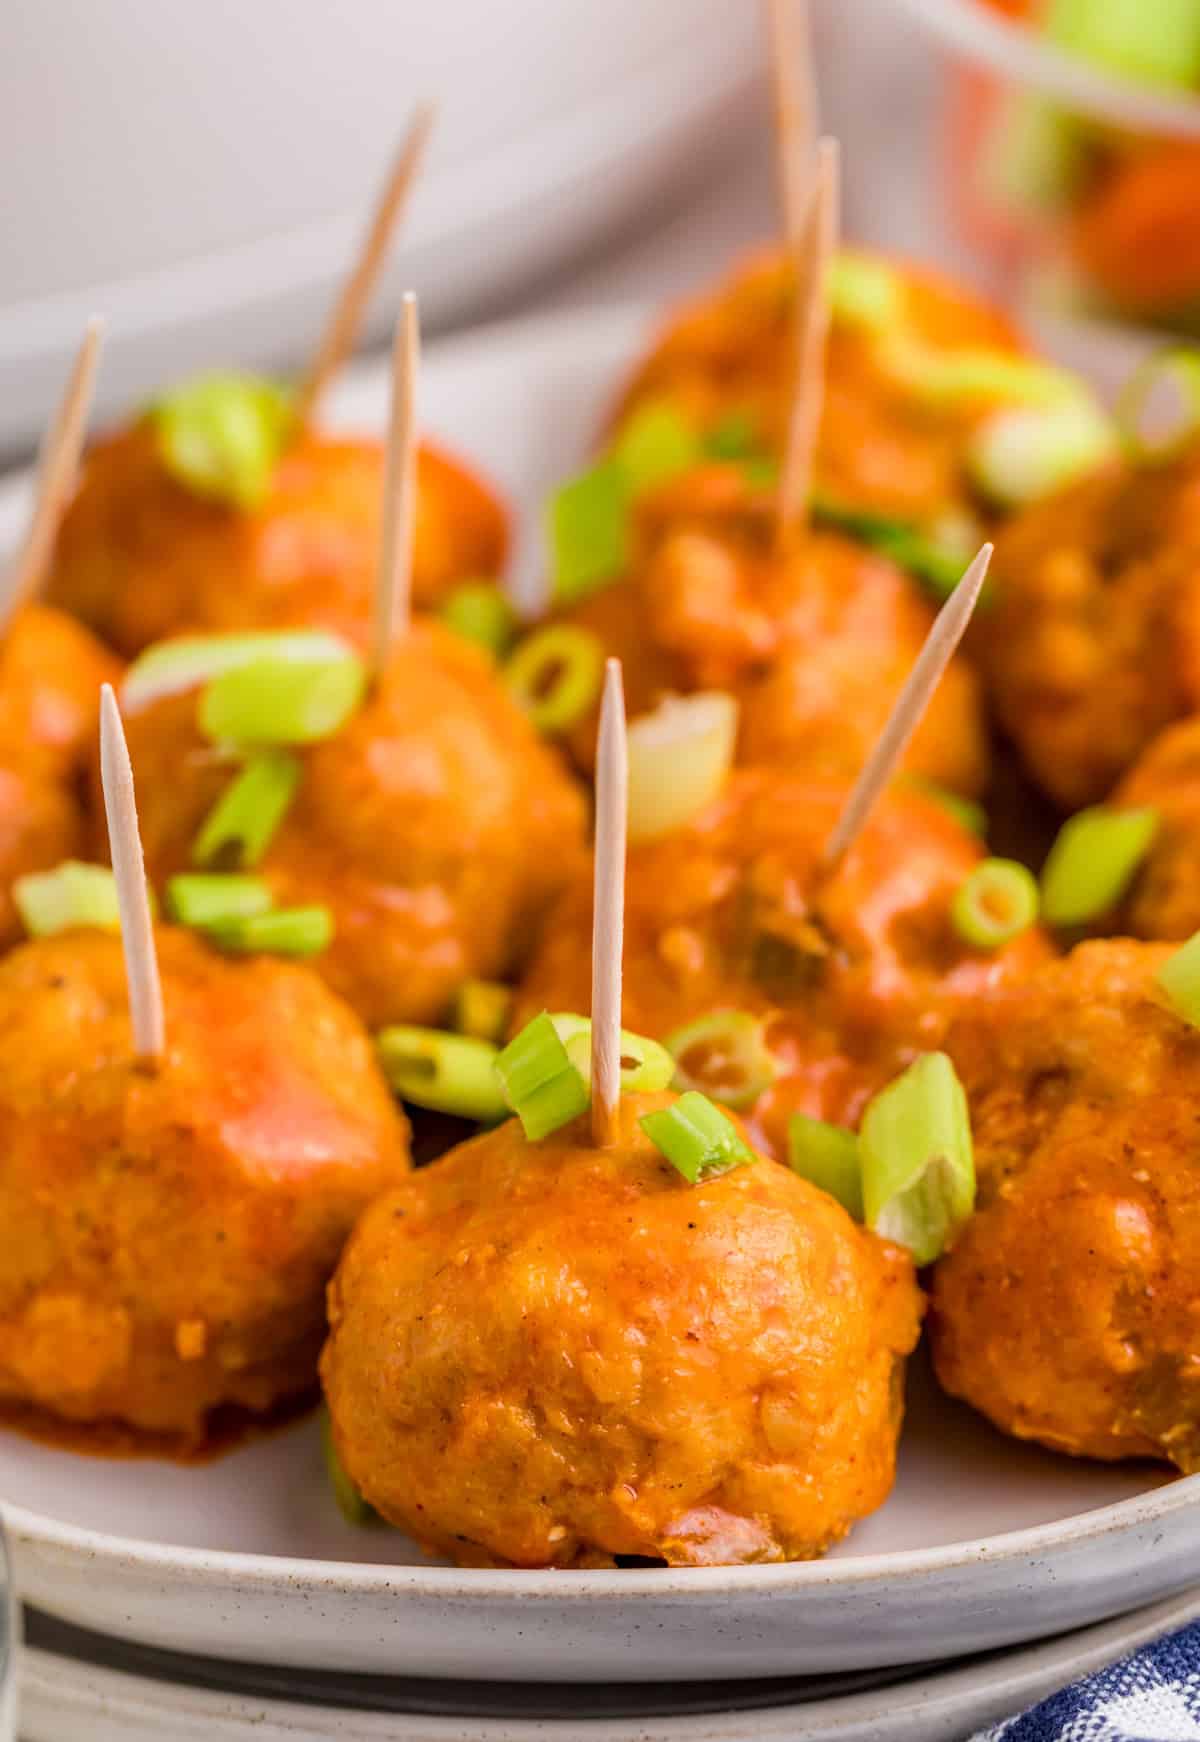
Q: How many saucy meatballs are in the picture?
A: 11